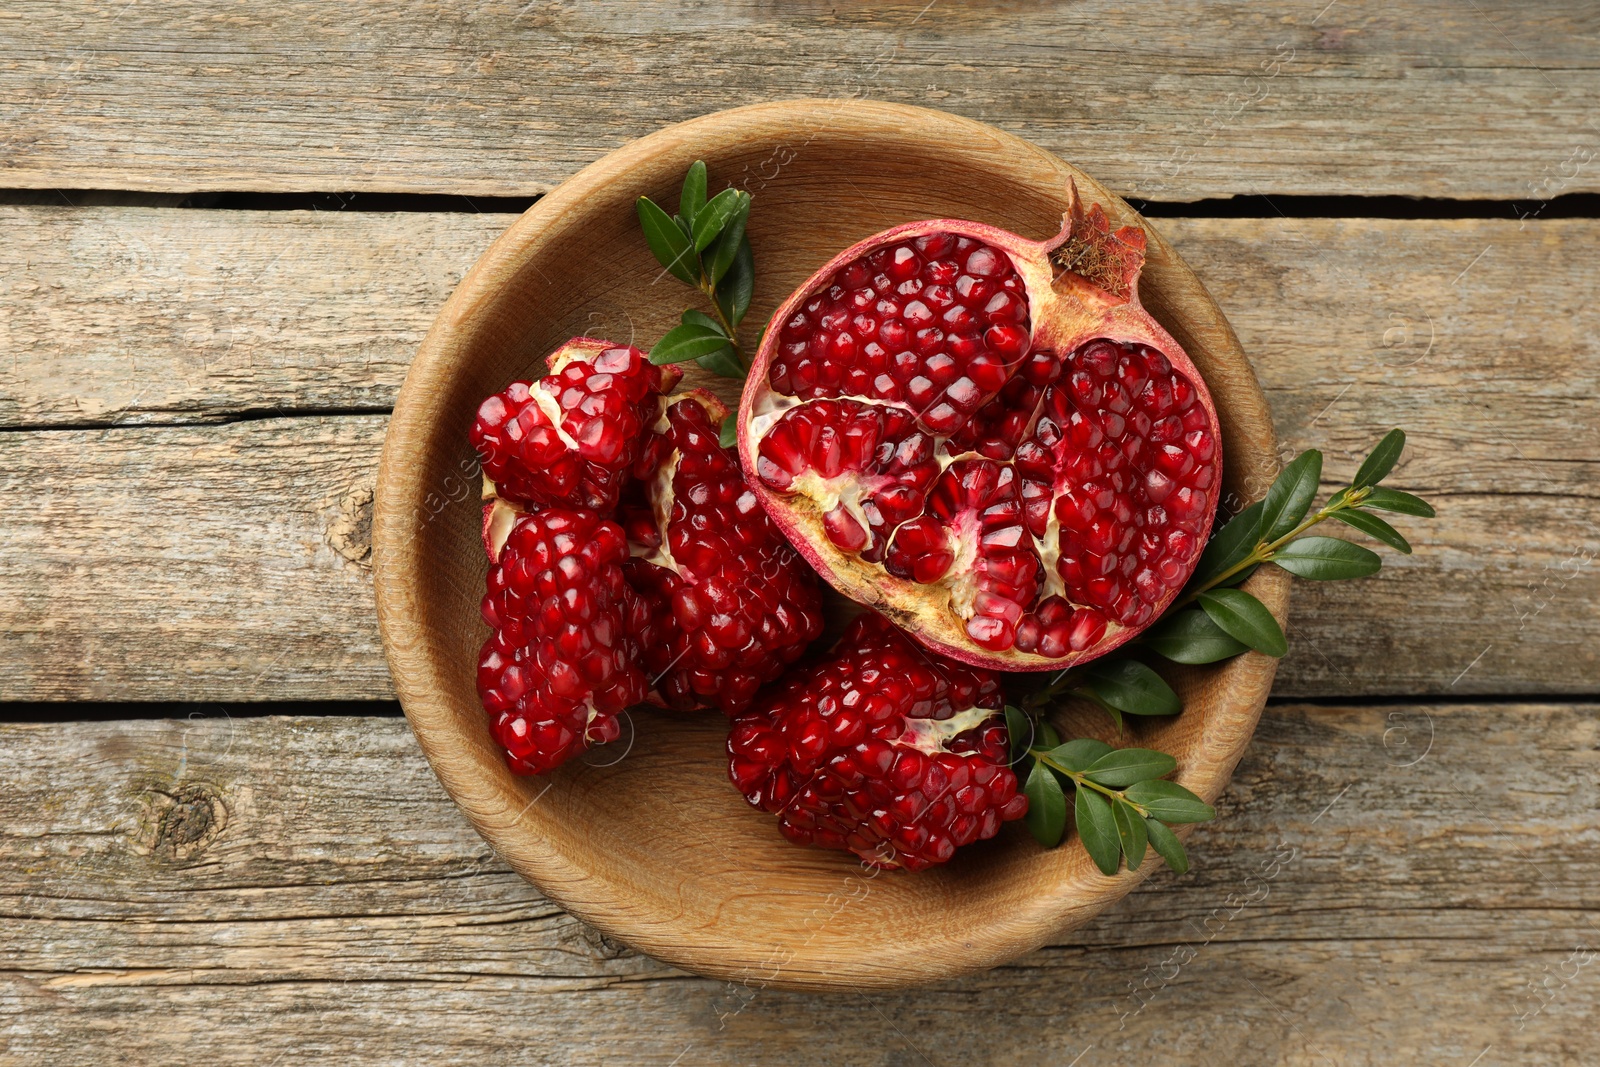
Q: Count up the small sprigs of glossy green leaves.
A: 3